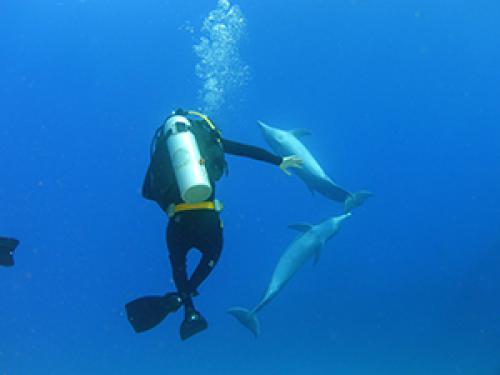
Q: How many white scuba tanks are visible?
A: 1